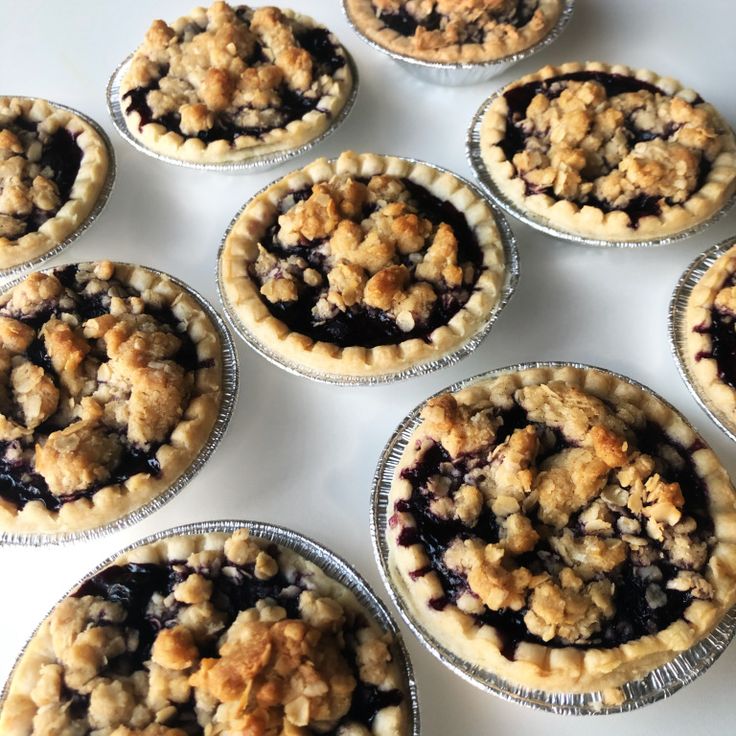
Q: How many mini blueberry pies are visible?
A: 9